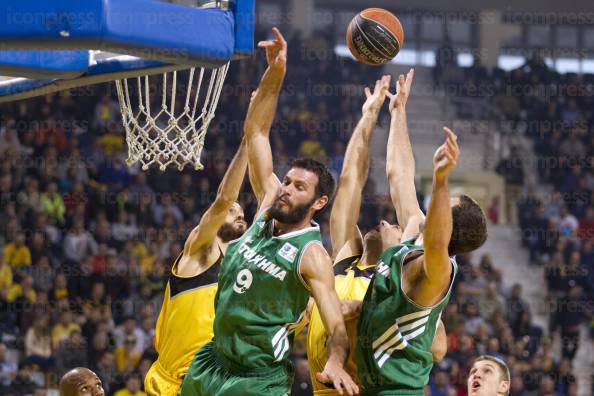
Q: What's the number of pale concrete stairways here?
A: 2